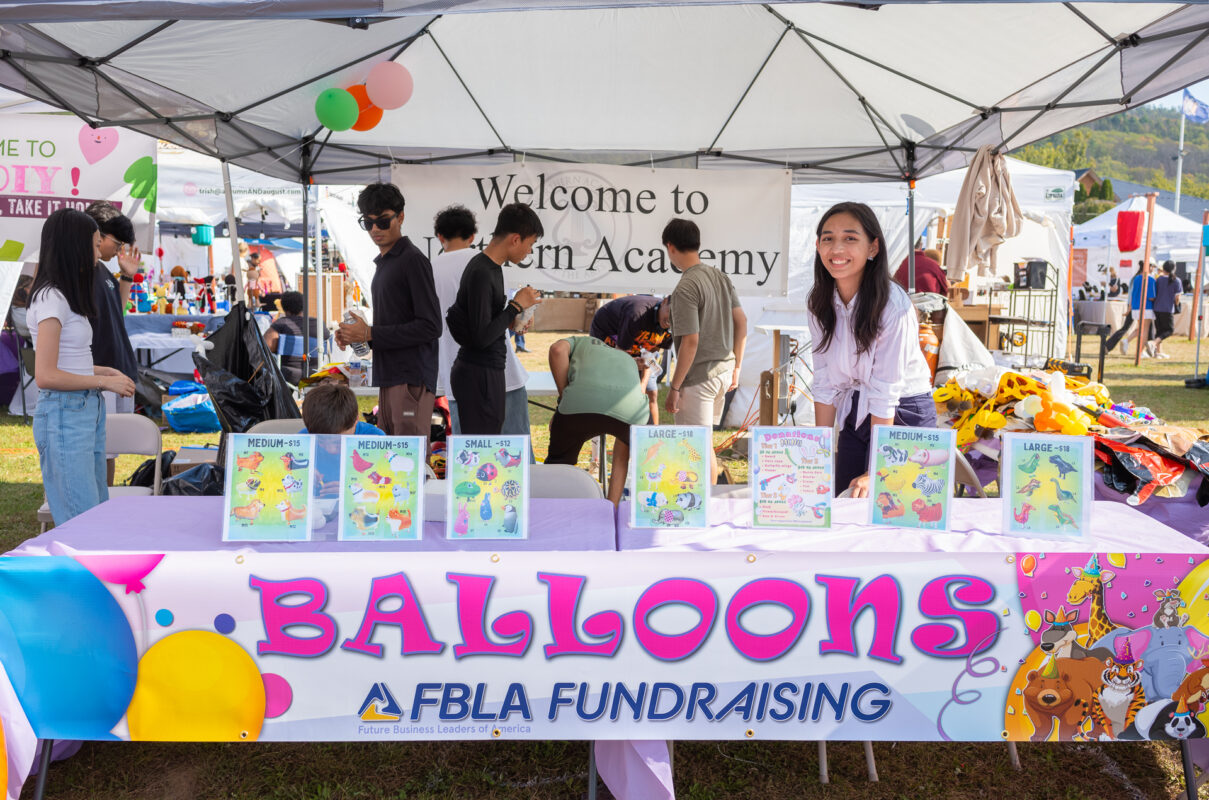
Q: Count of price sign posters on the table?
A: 7